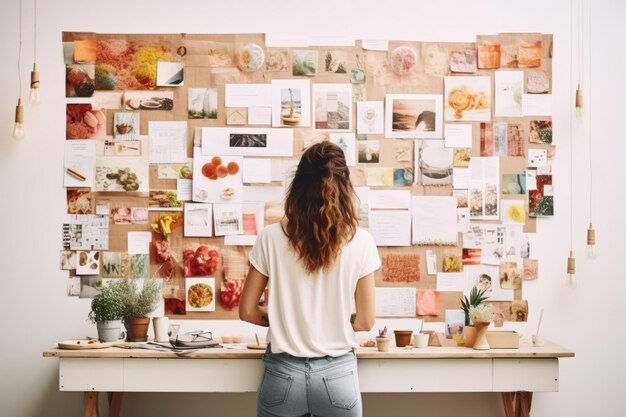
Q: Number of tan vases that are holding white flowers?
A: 1